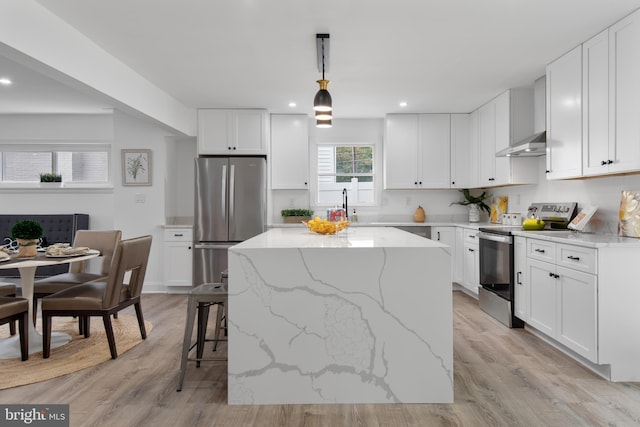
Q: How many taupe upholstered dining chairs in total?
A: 4